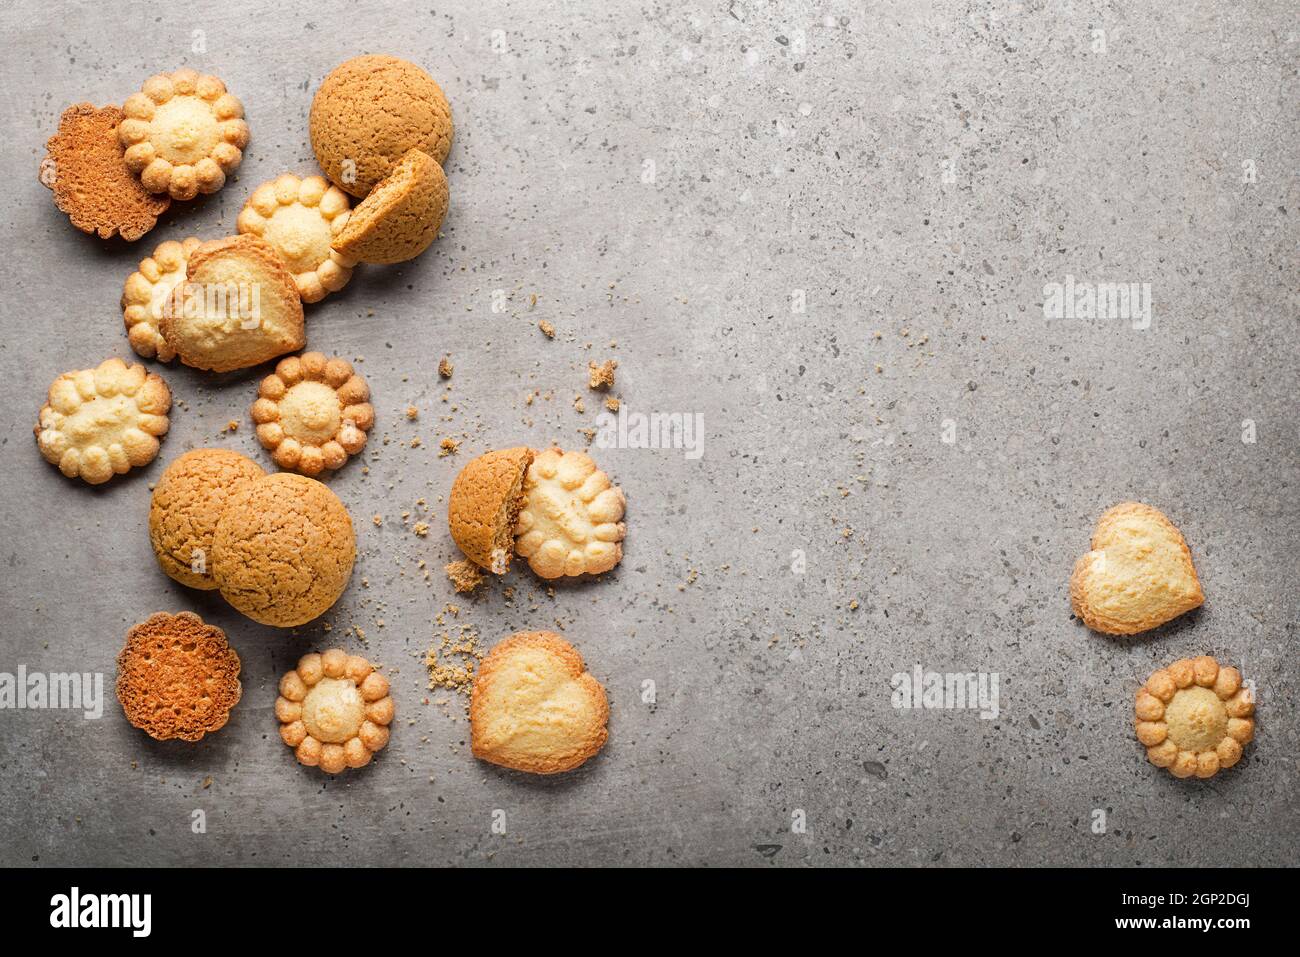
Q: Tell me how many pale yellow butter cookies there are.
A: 11